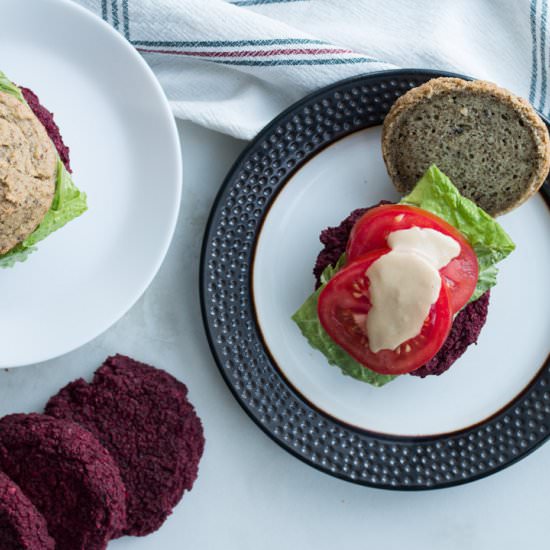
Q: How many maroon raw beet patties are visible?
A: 5